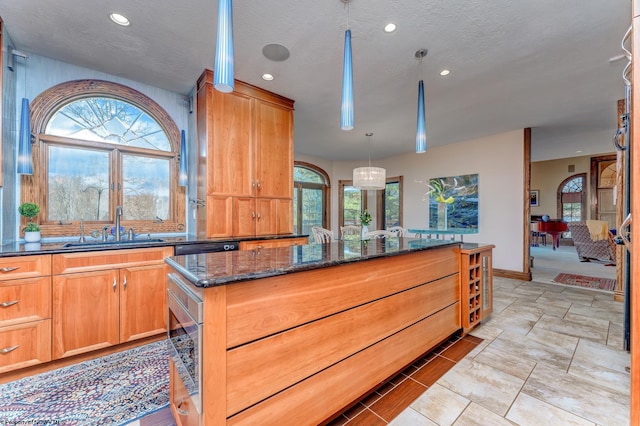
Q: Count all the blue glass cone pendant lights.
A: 5